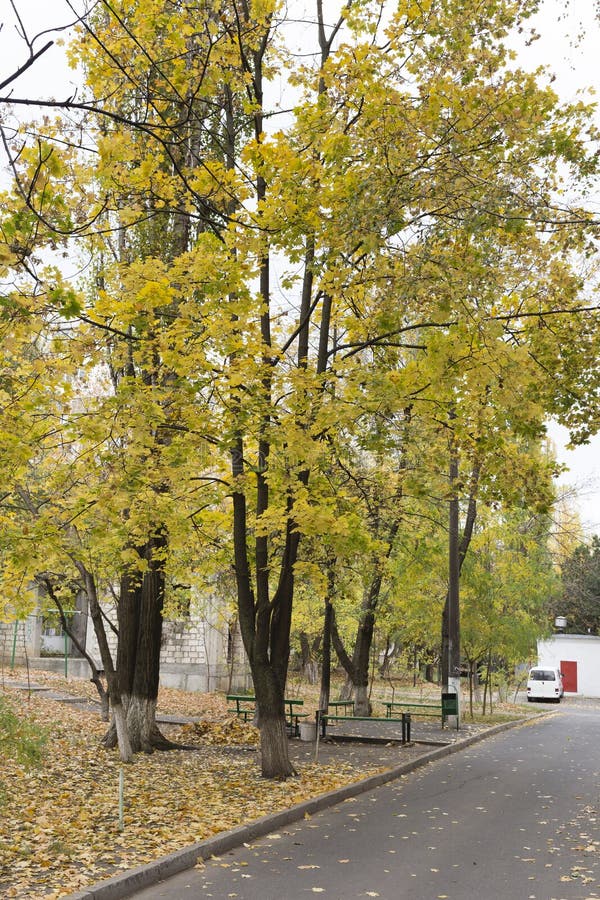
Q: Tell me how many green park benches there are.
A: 4